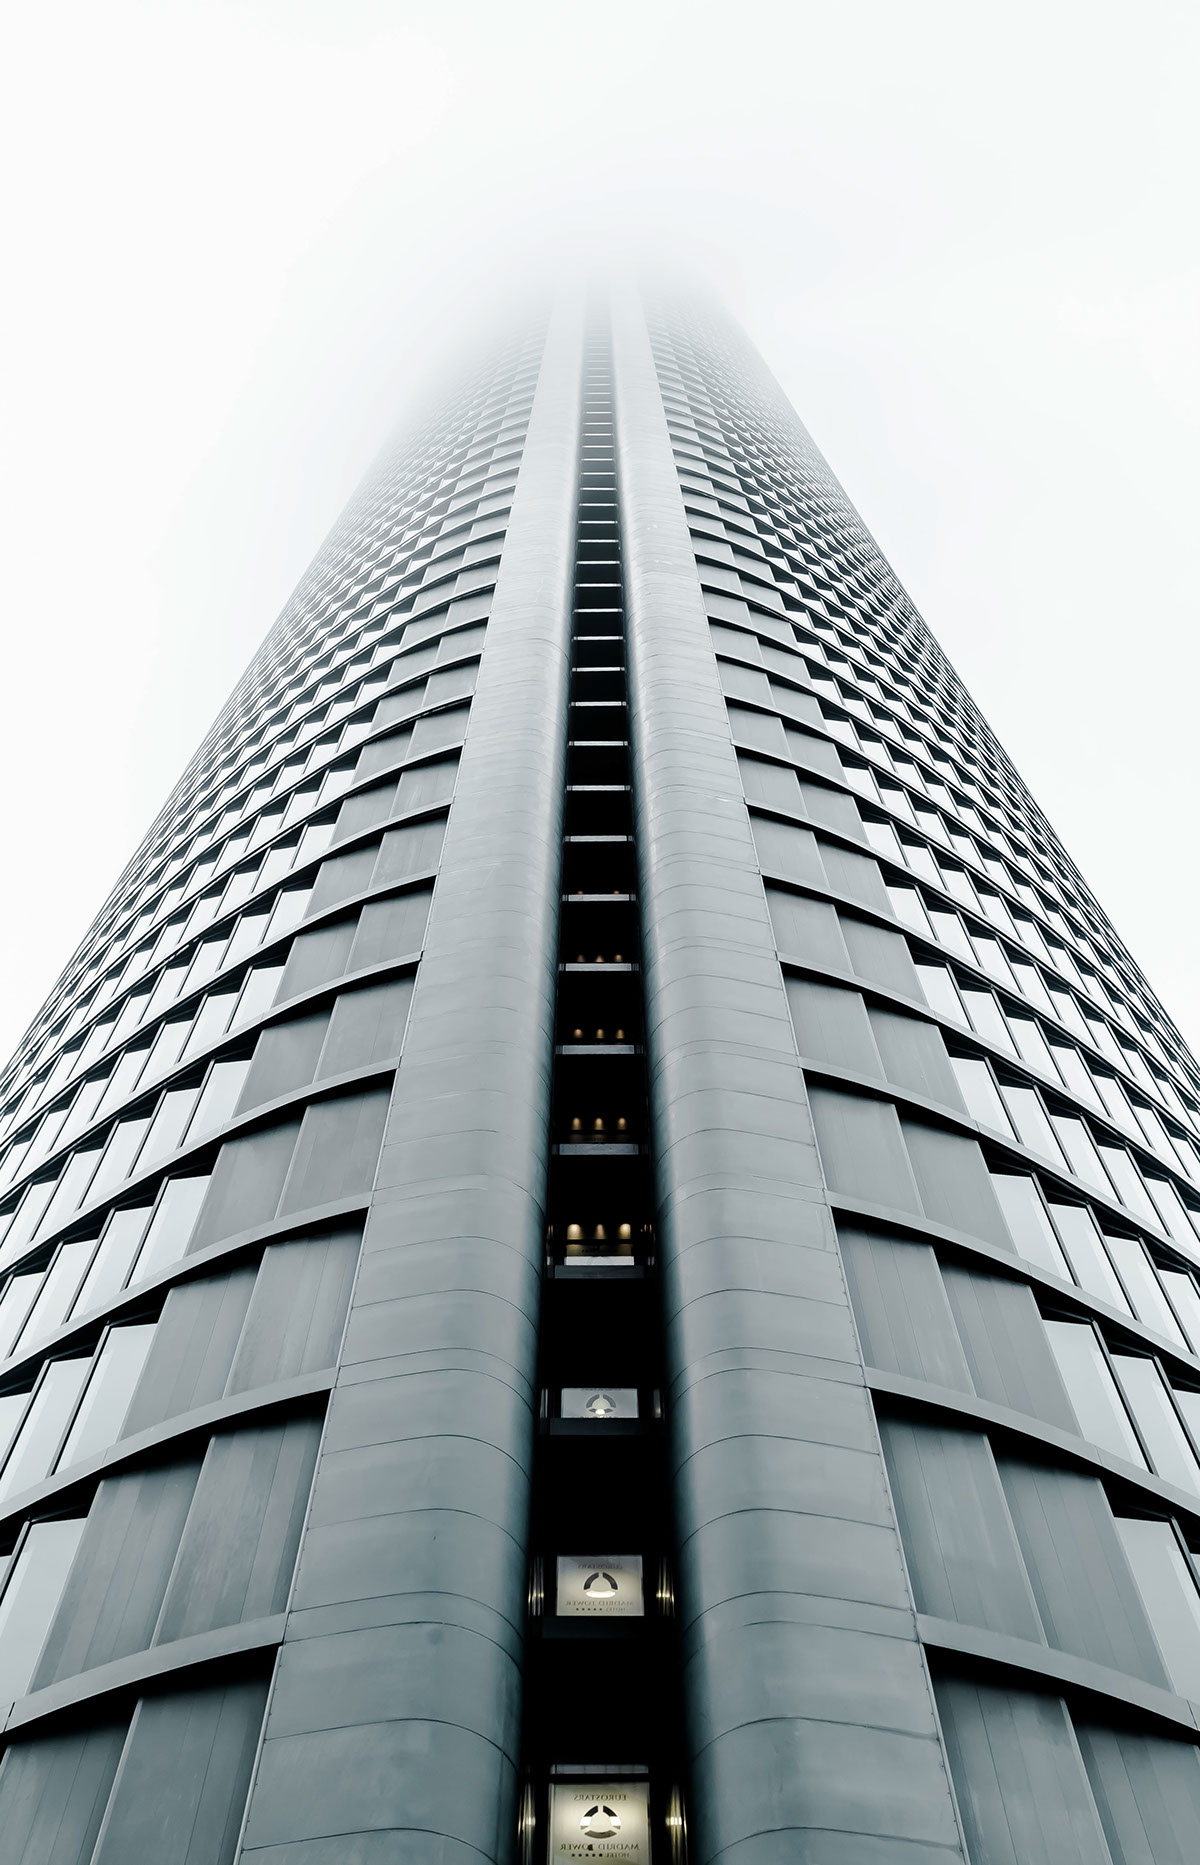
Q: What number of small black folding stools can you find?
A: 0